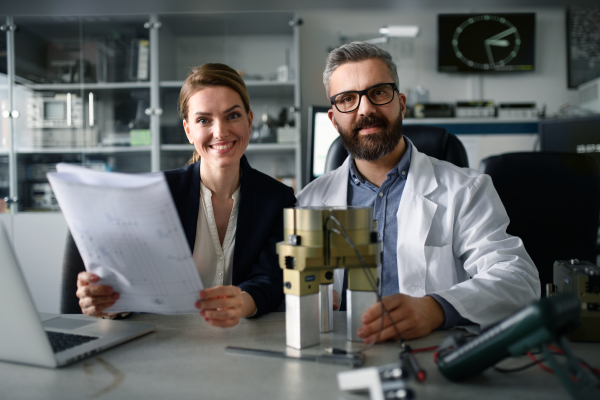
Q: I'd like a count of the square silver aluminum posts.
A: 3